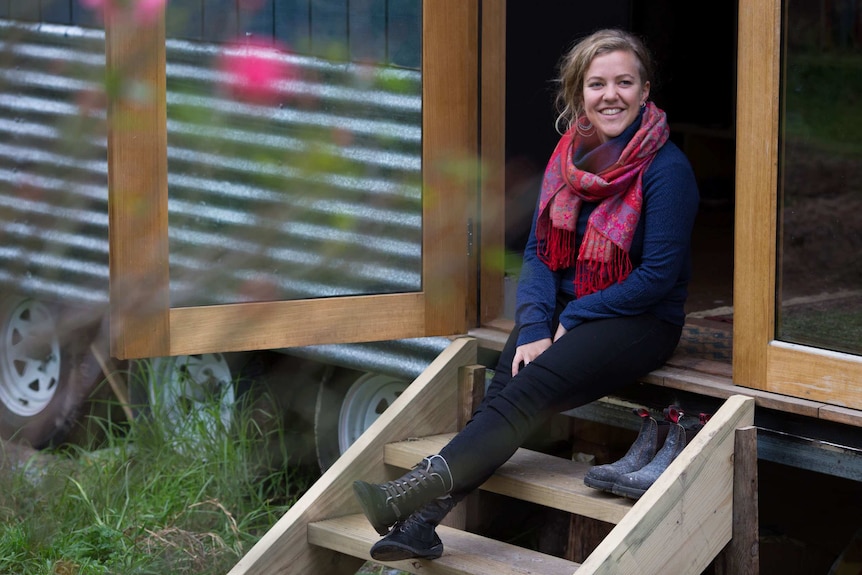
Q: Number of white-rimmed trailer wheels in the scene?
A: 3